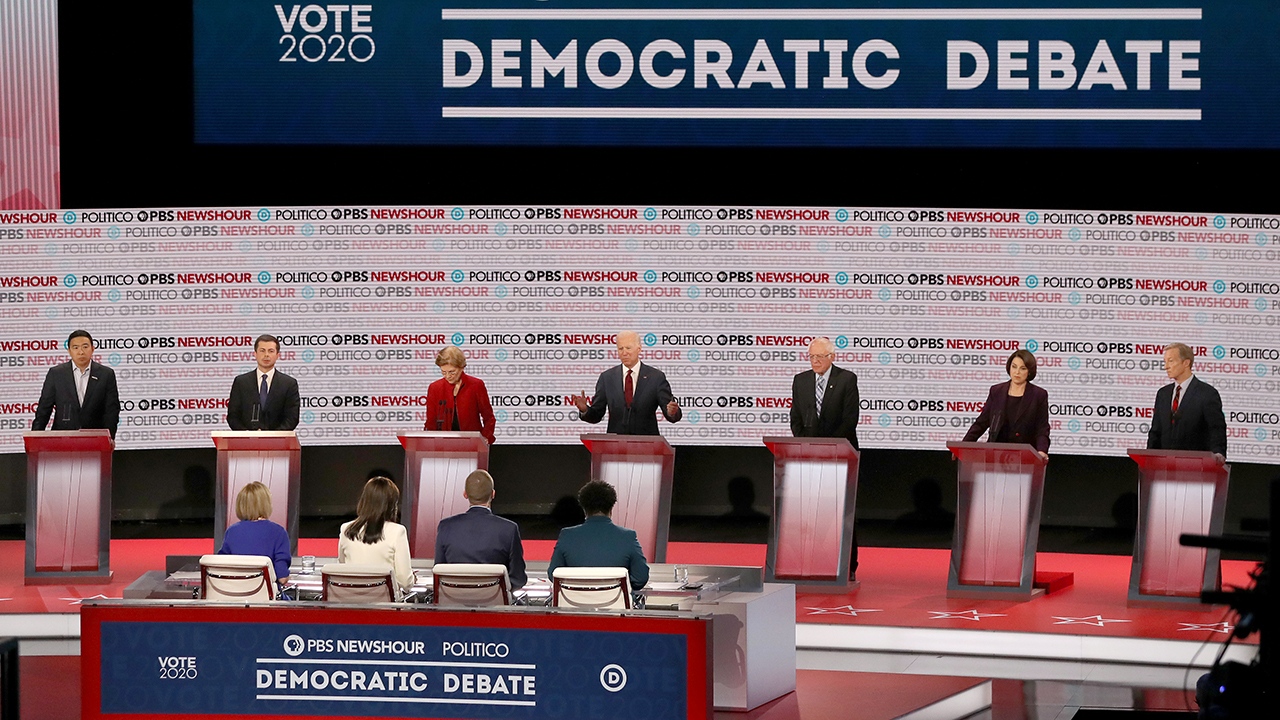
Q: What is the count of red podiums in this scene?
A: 7